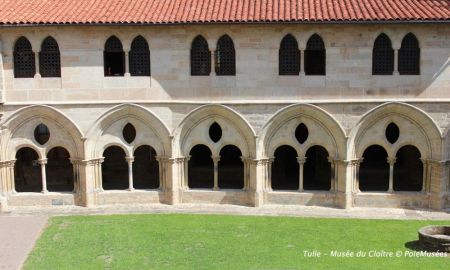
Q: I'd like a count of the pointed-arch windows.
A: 10